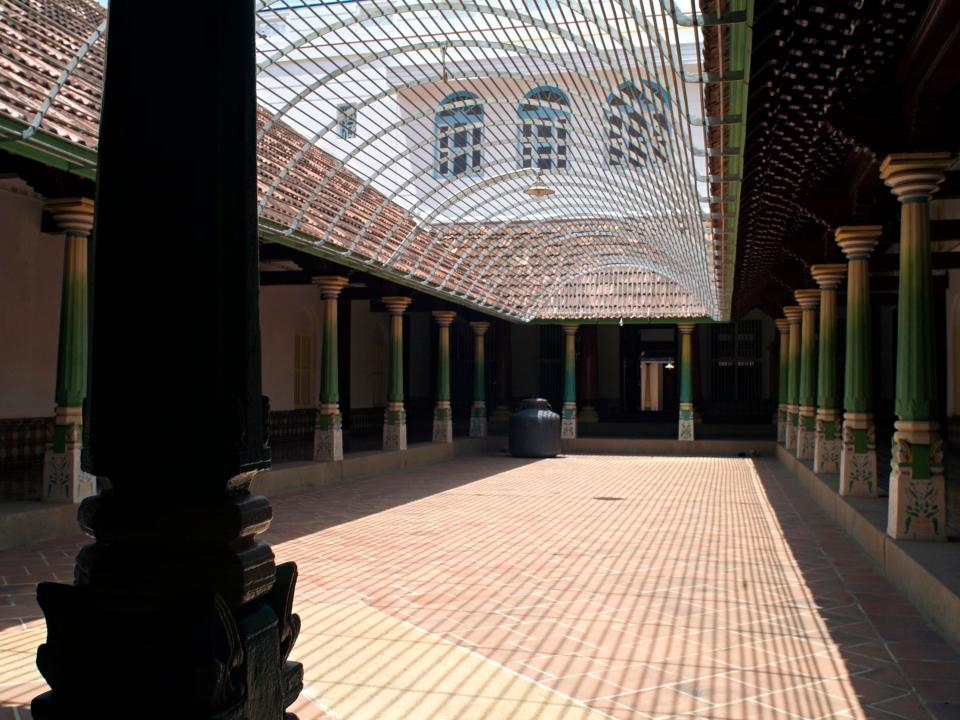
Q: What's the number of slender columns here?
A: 13